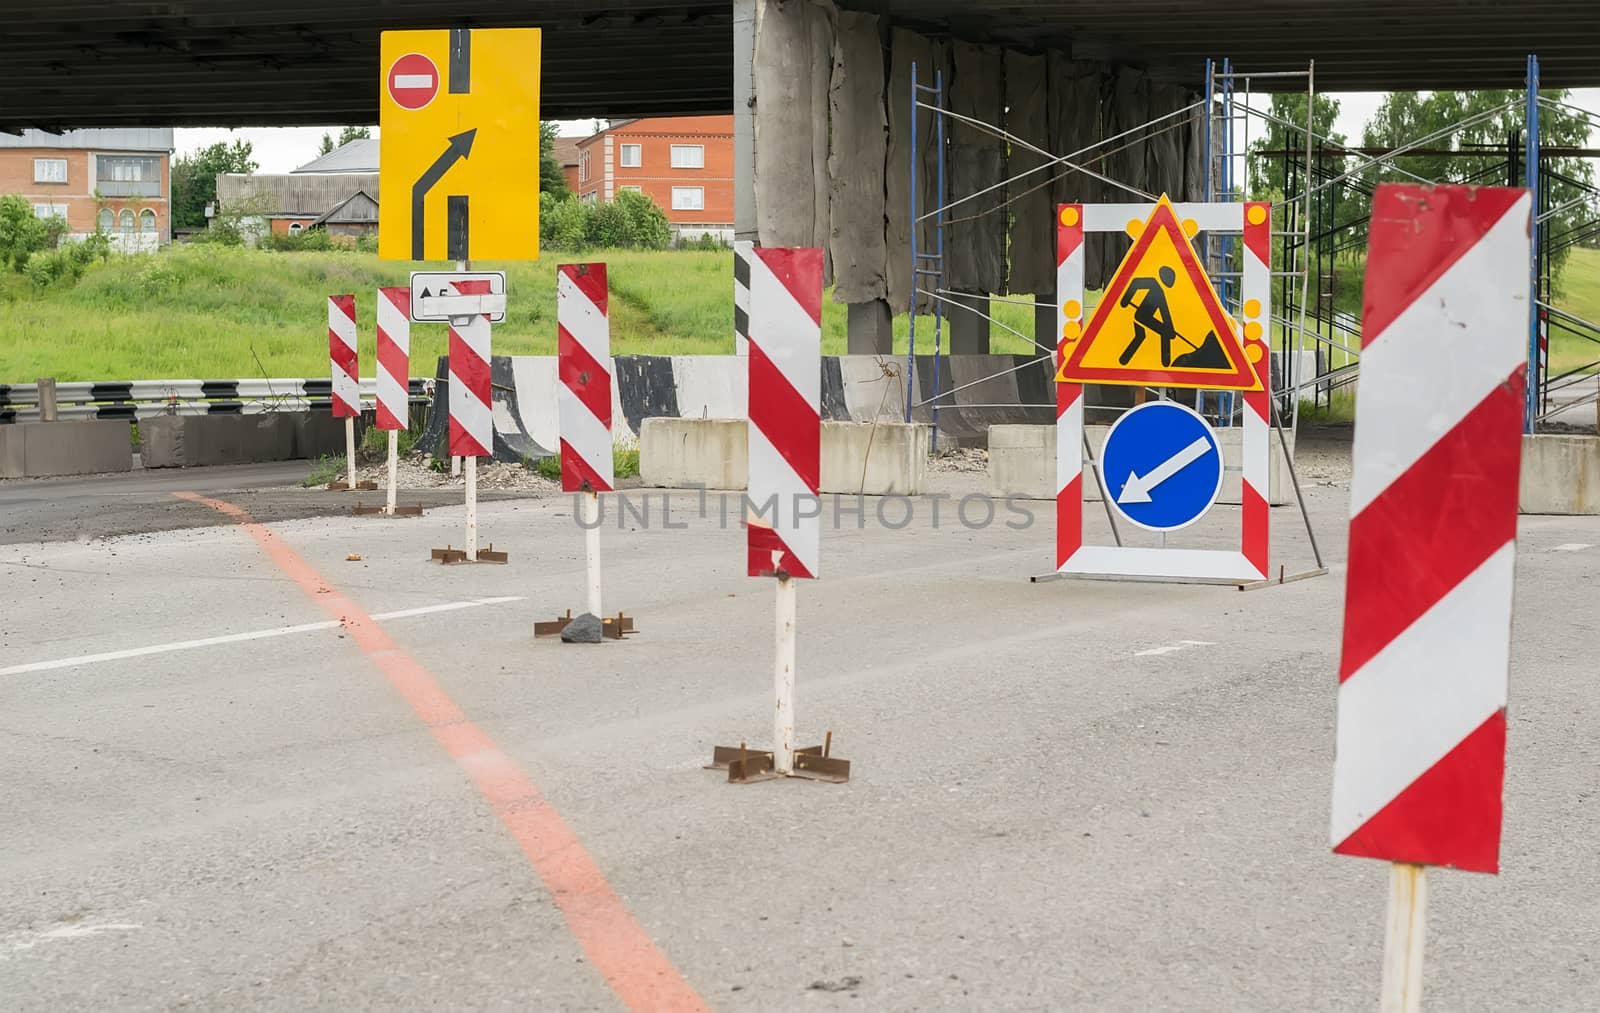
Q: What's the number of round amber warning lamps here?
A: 10